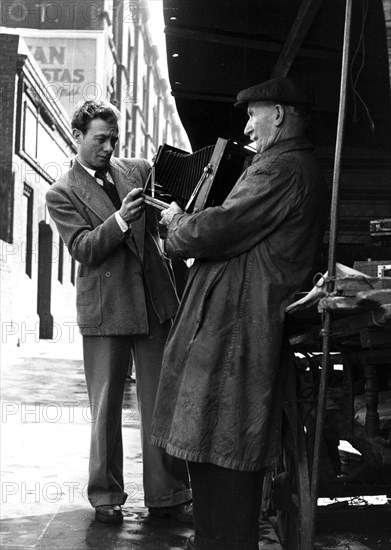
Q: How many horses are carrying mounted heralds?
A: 0